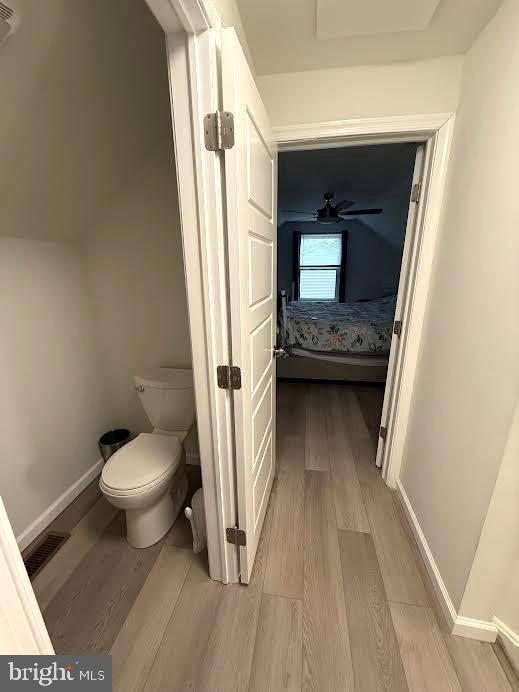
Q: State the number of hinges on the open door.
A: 3